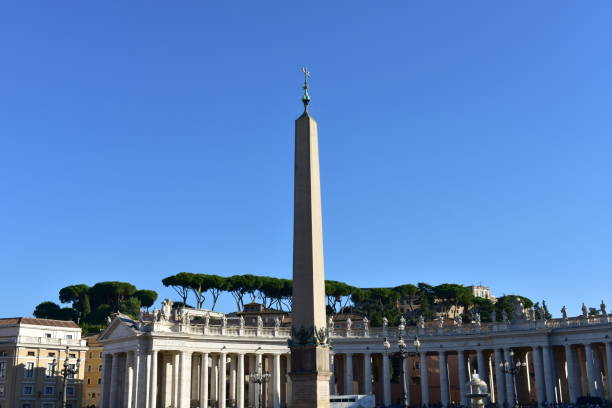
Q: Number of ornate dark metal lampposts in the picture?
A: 4